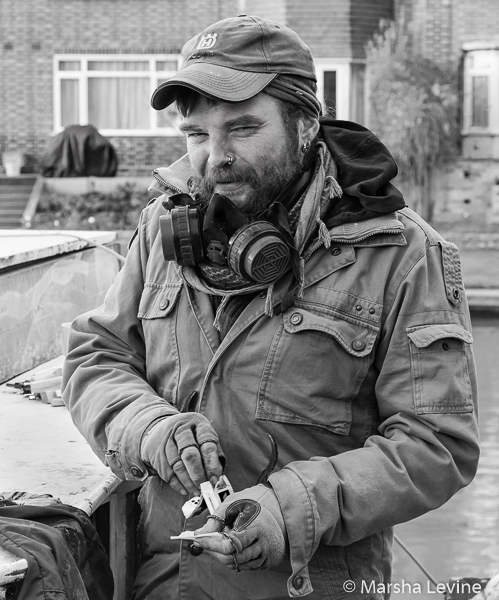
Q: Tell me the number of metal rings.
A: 3